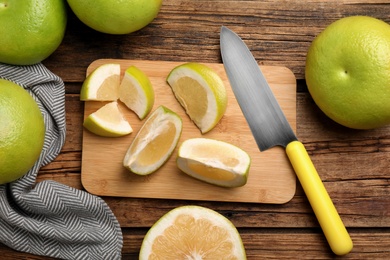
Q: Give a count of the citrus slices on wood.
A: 6